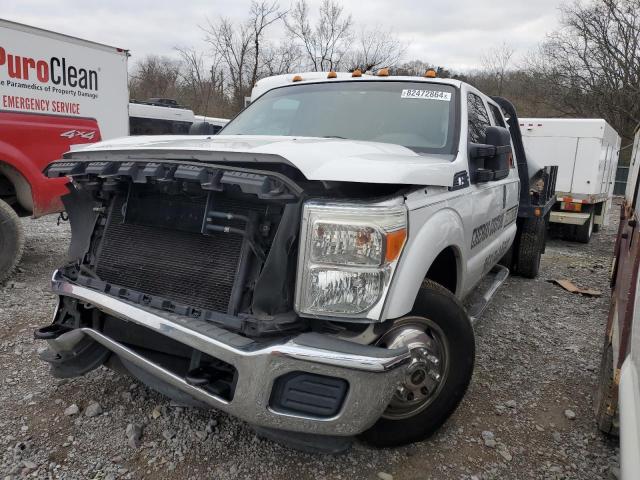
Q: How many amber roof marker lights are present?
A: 5